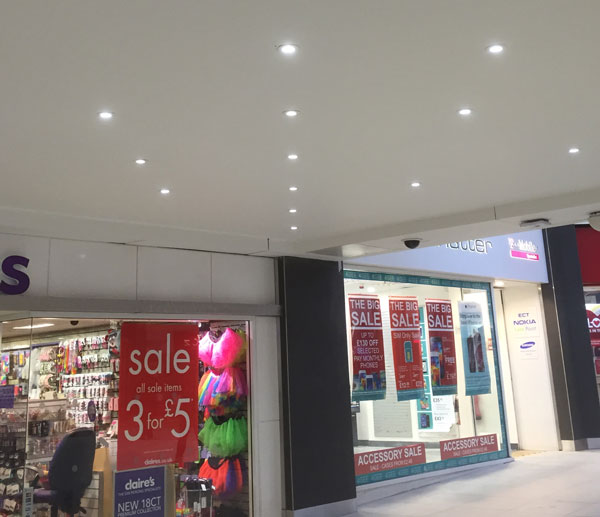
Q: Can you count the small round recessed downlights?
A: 13